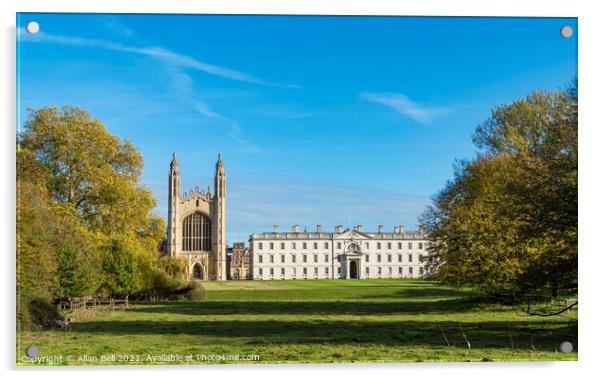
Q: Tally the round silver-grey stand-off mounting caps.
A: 4